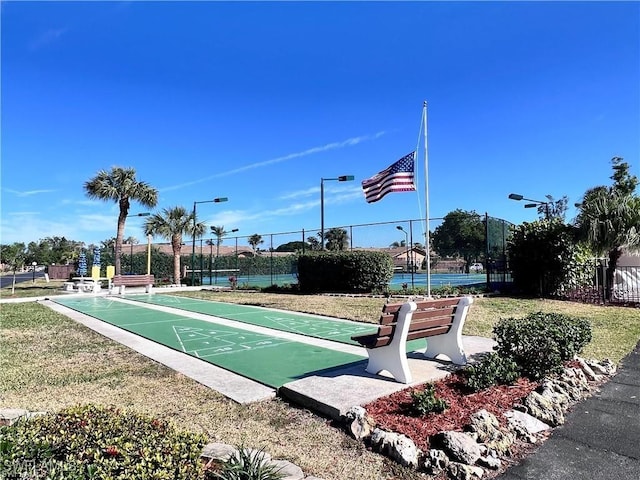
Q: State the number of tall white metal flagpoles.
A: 1